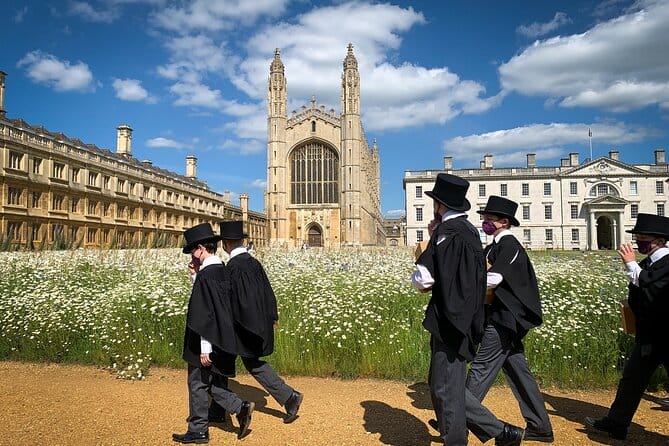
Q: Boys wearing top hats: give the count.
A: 5